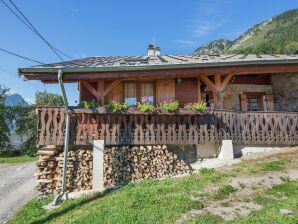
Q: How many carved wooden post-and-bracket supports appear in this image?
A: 2